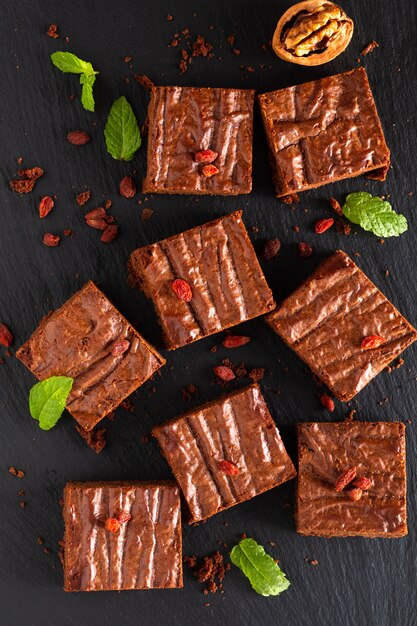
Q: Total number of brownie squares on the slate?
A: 8